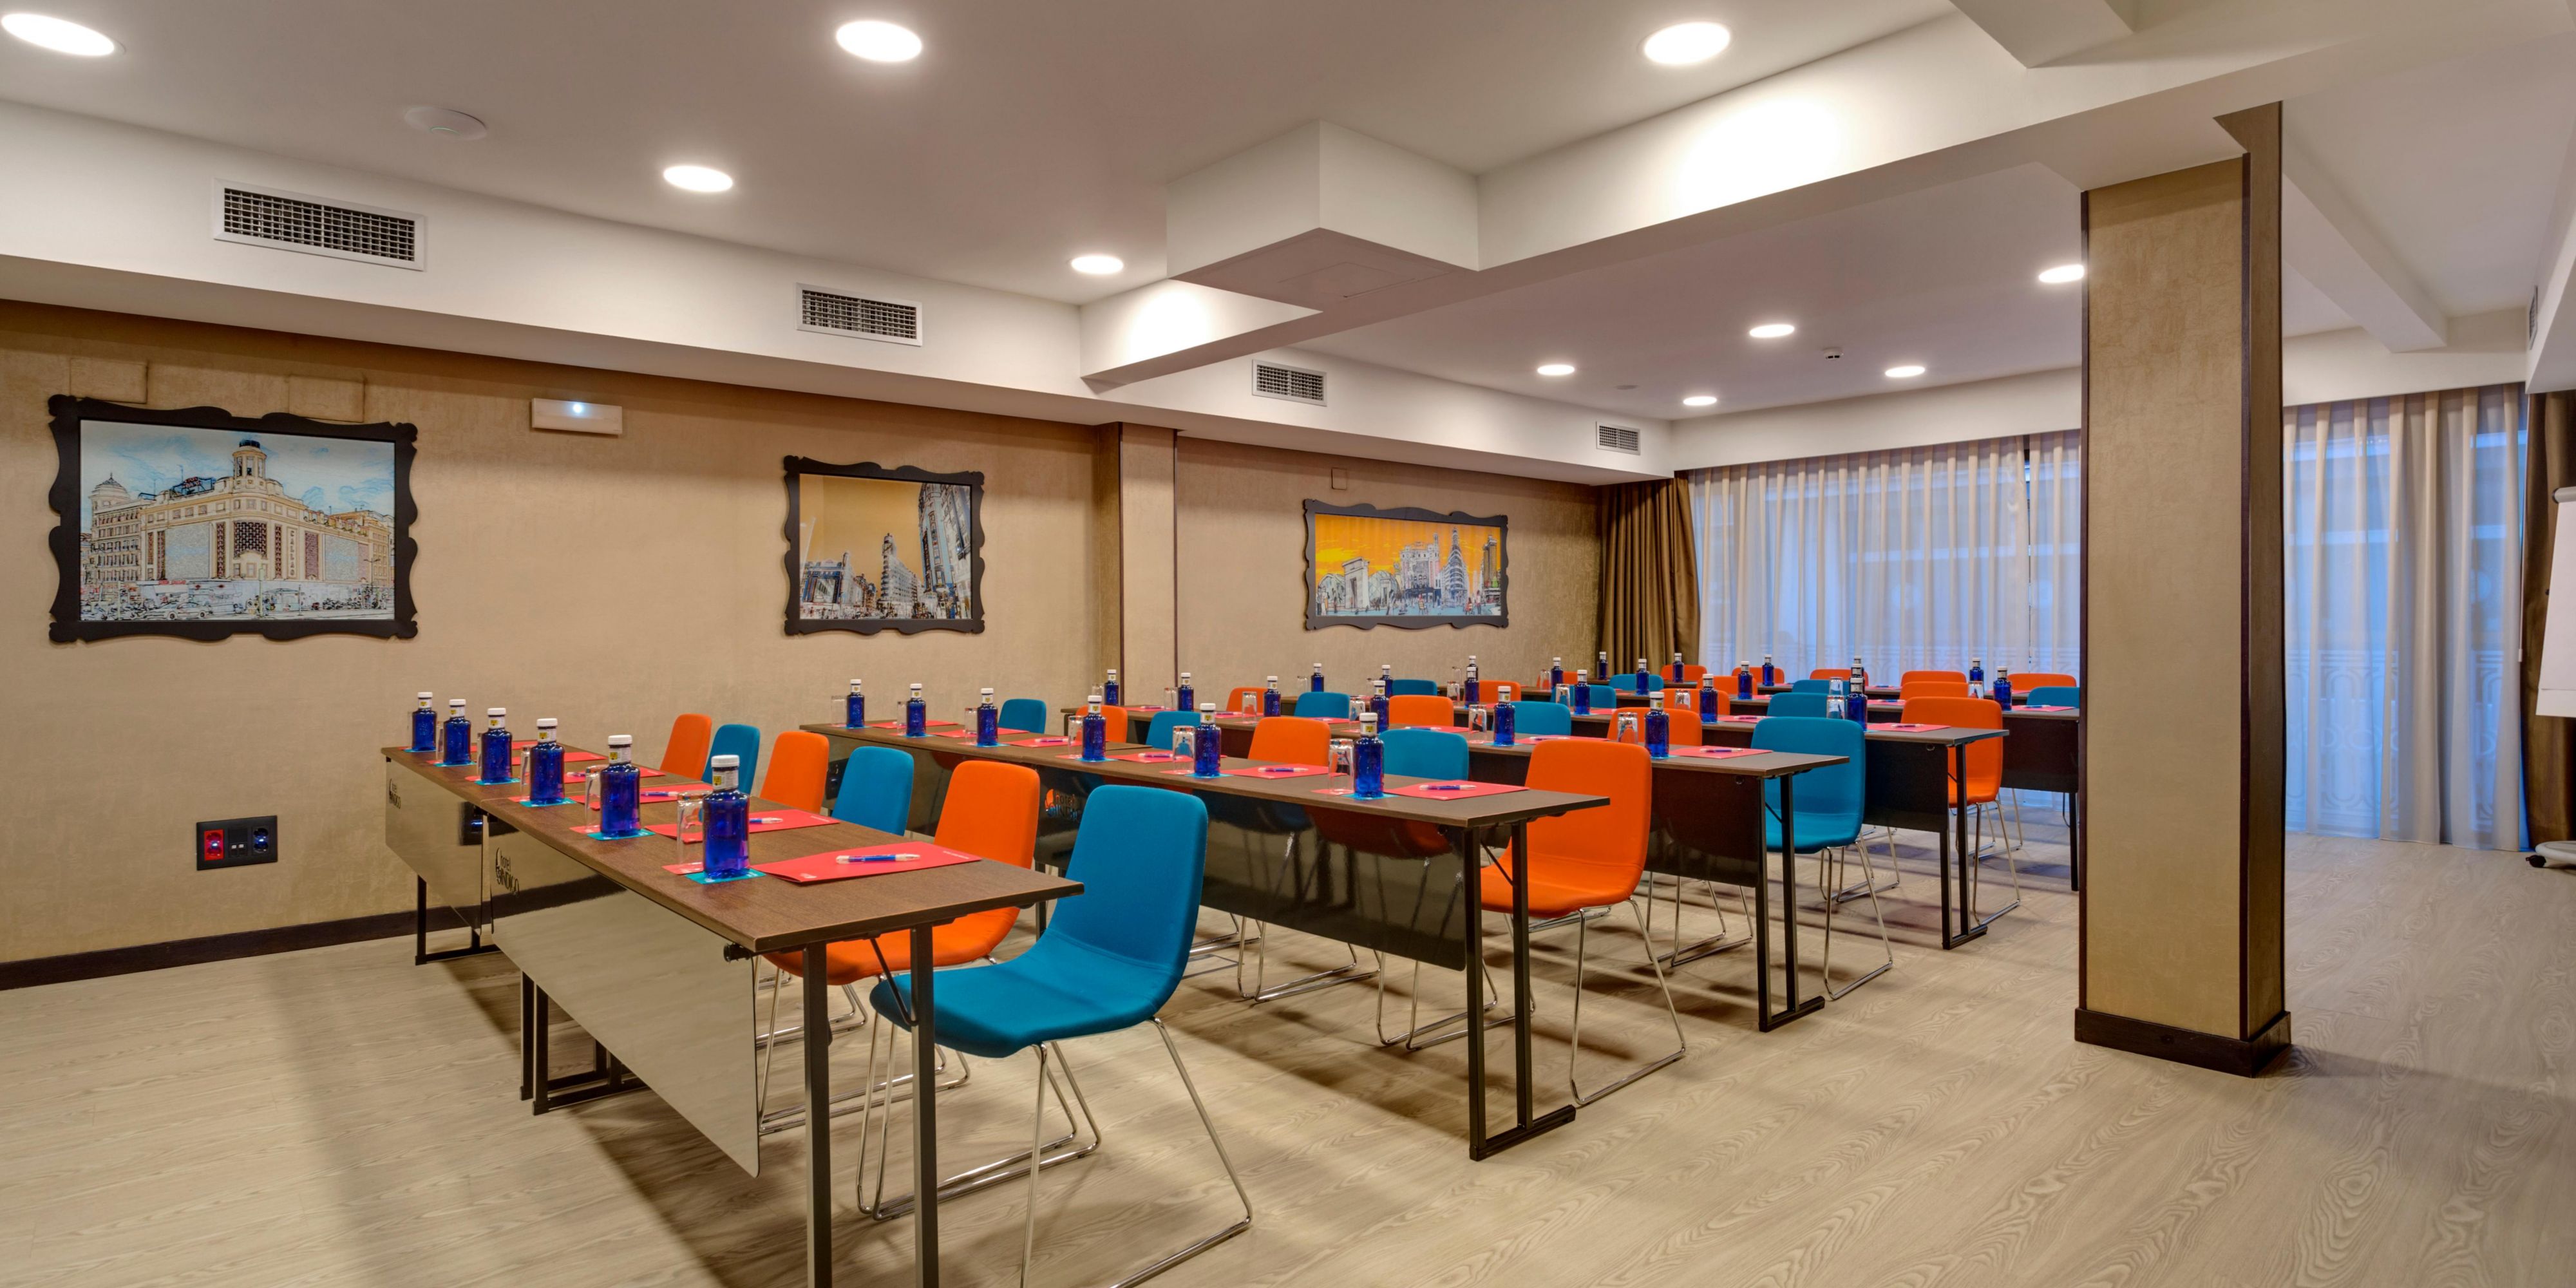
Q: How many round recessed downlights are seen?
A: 10